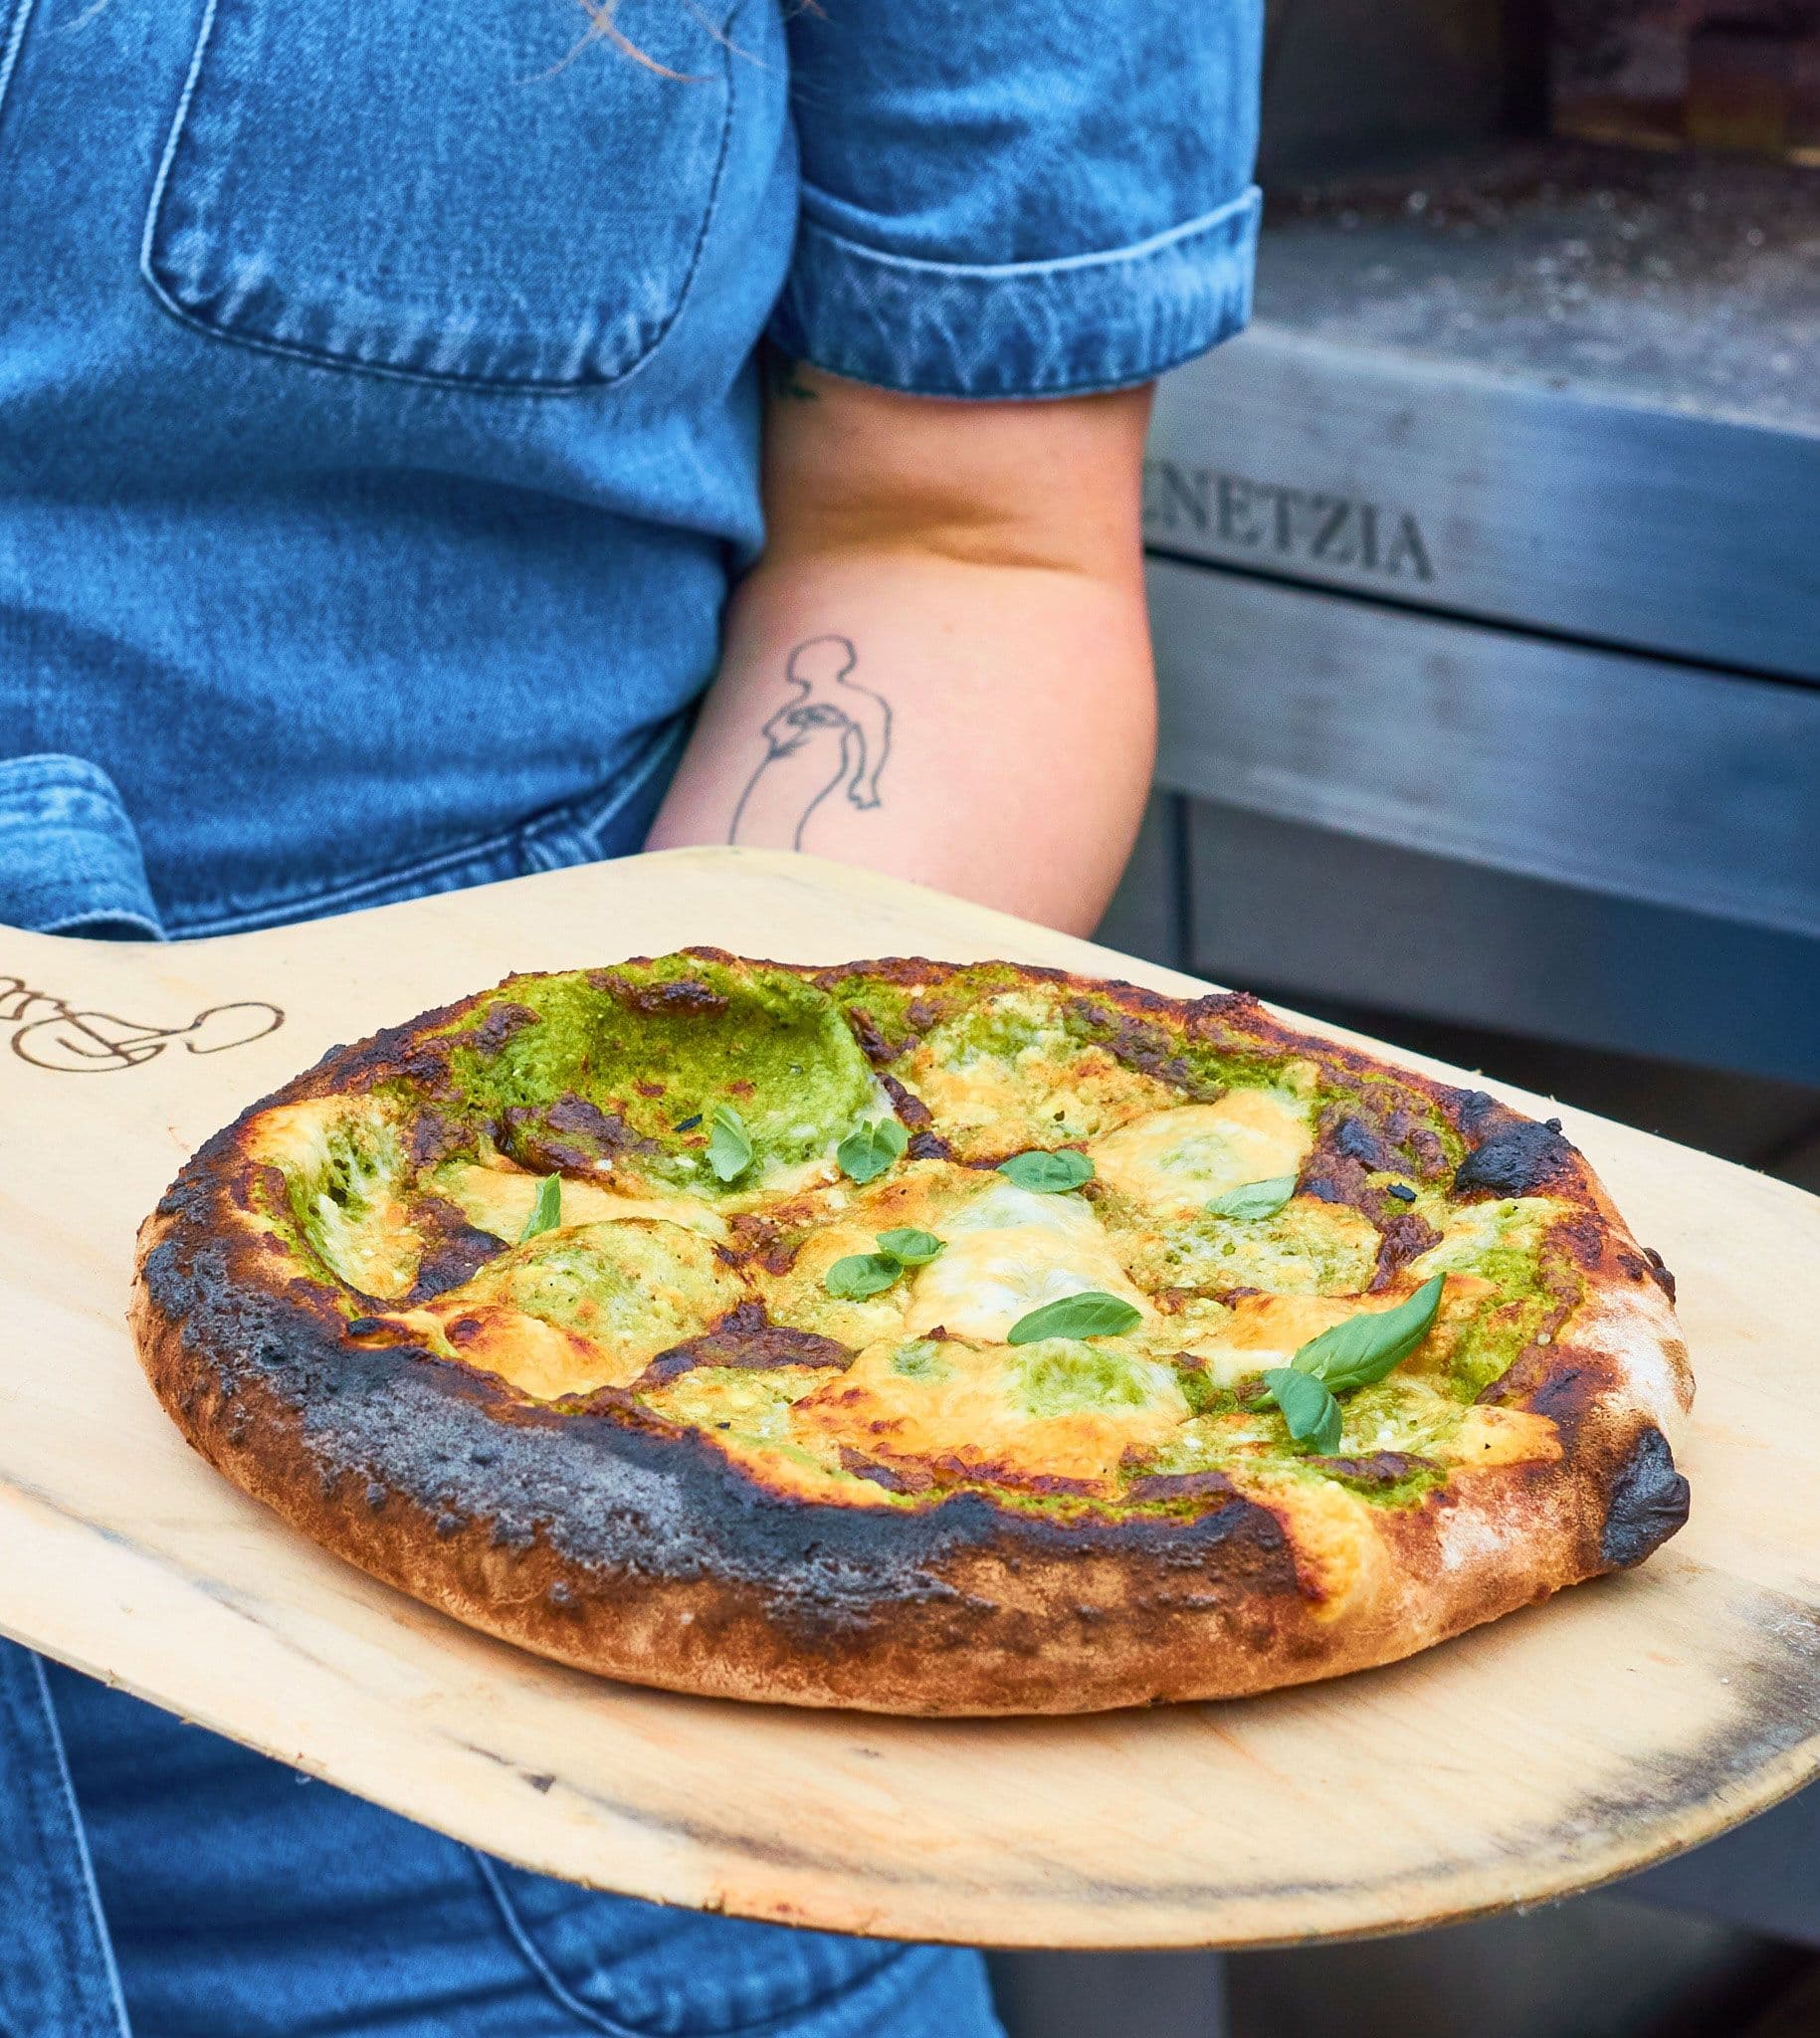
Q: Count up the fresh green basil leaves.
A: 10